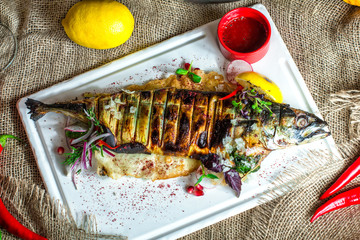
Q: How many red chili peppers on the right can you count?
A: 2